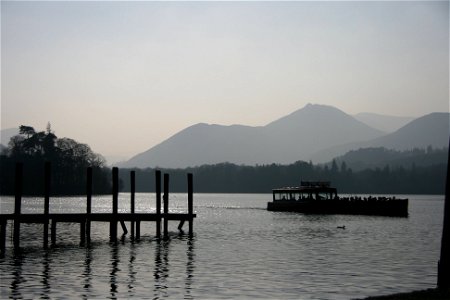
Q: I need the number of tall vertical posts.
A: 8